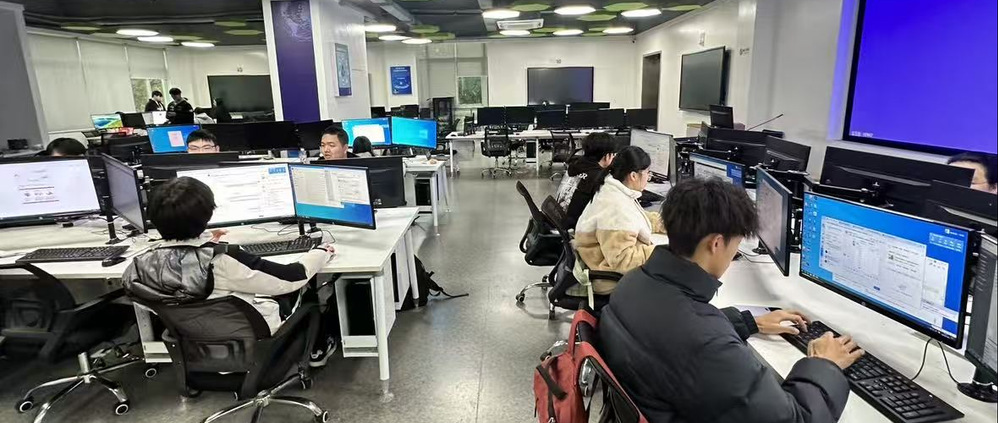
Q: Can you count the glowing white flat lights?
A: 12